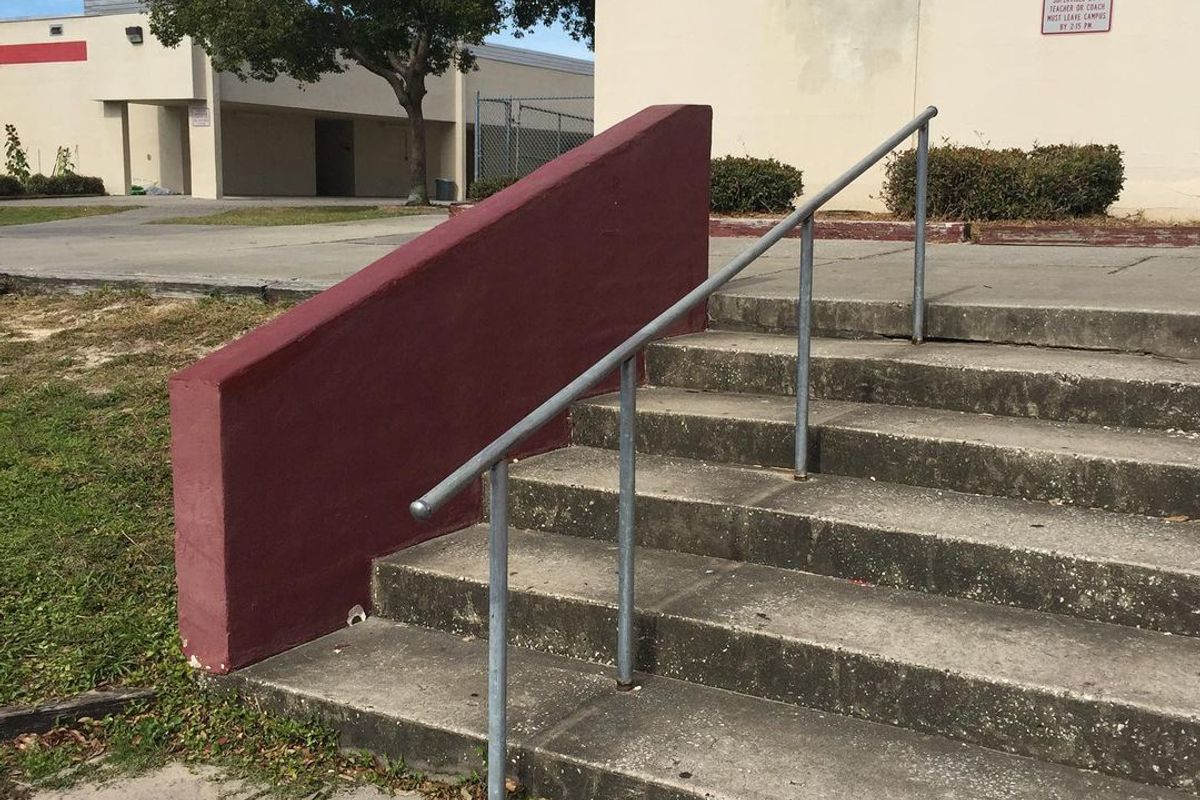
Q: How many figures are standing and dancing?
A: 0